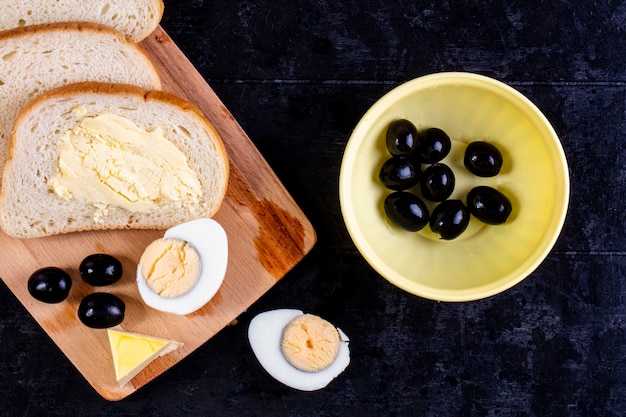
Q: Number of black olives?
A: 11